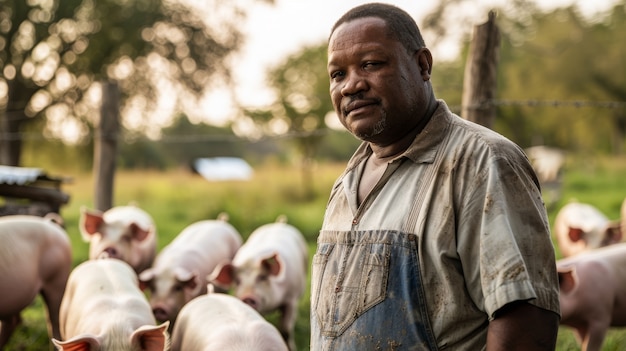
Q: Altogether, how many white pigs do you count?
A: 8